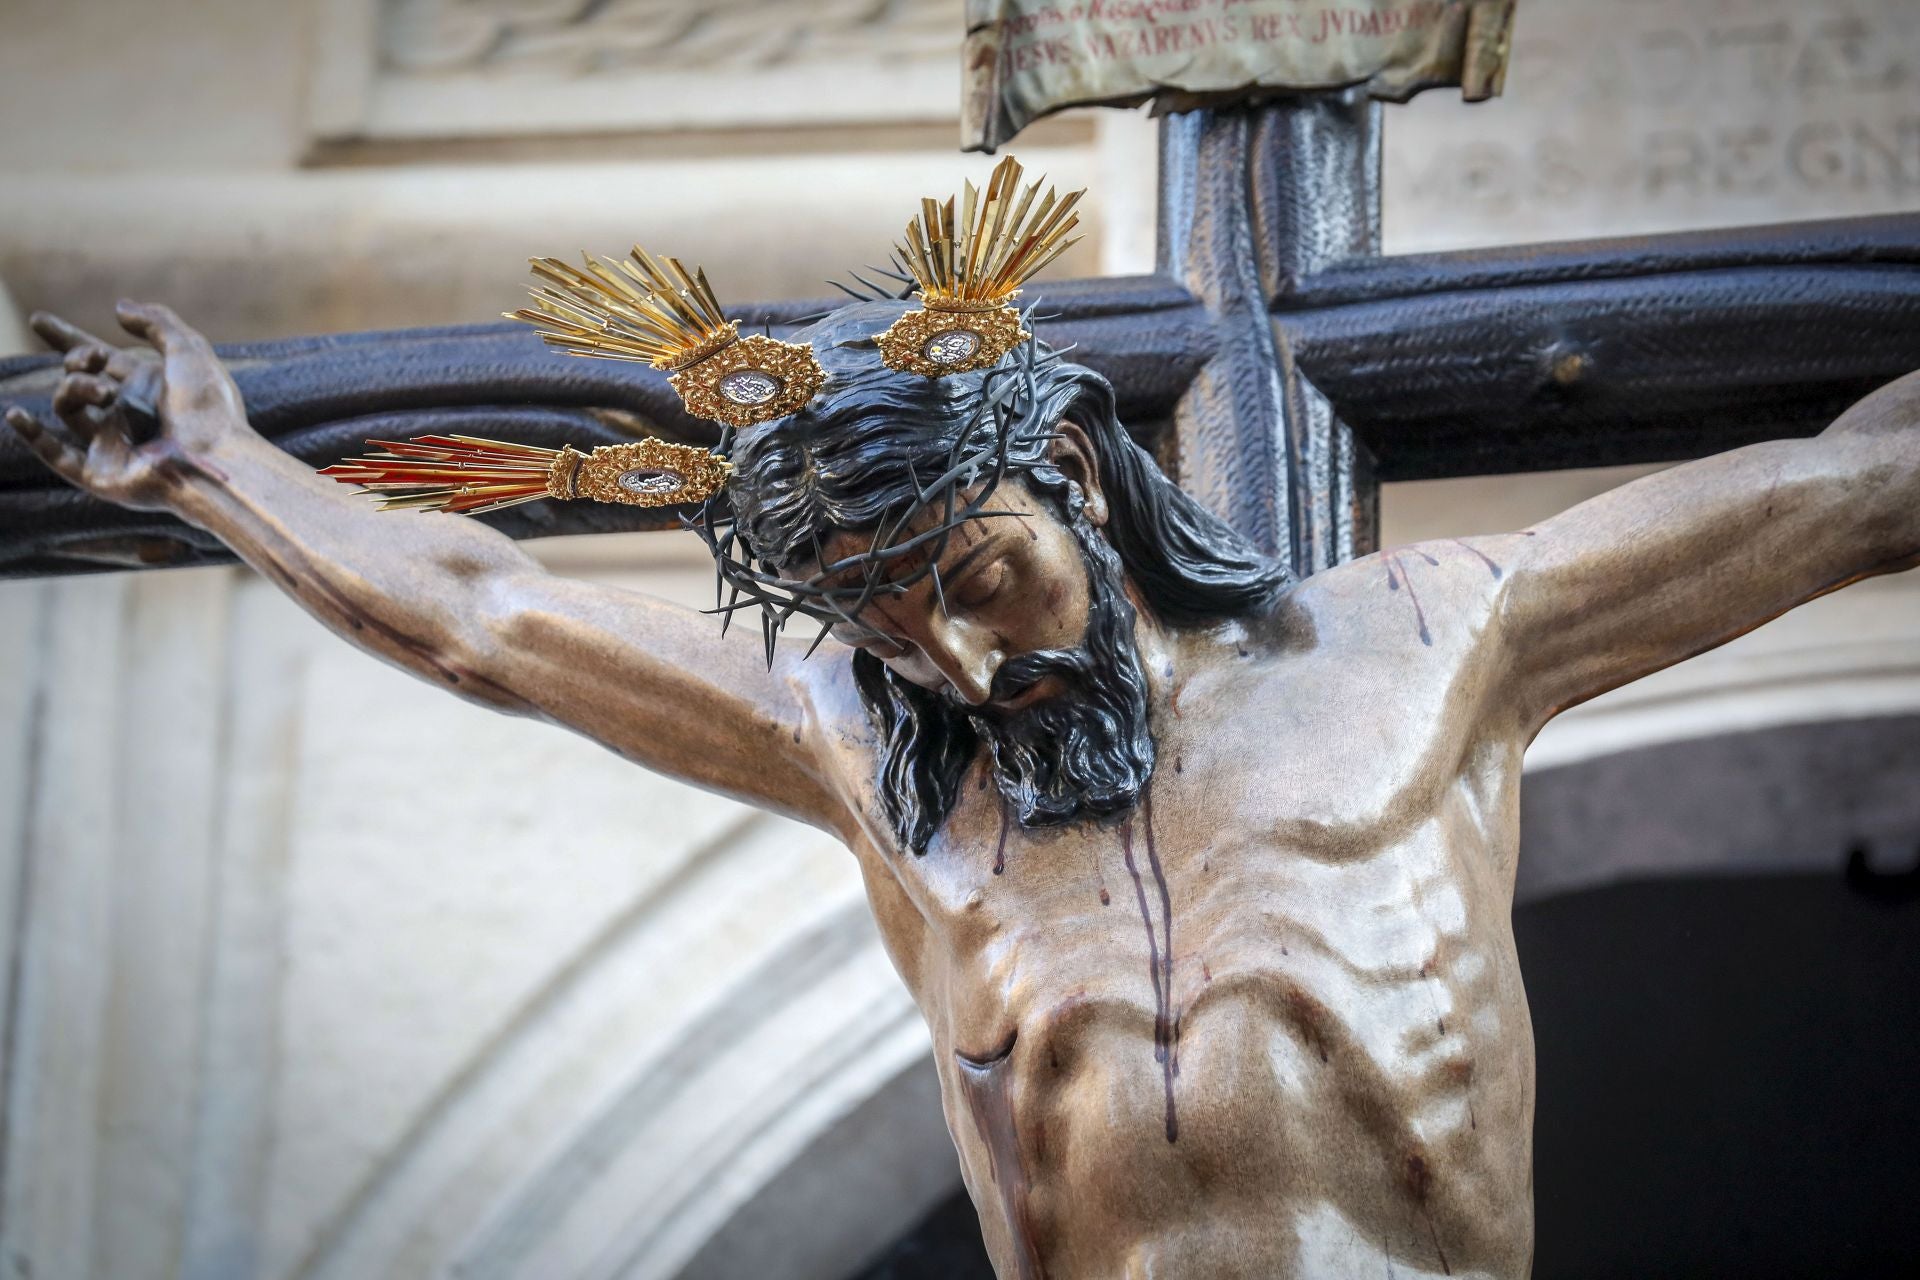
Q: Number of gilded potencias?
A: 3